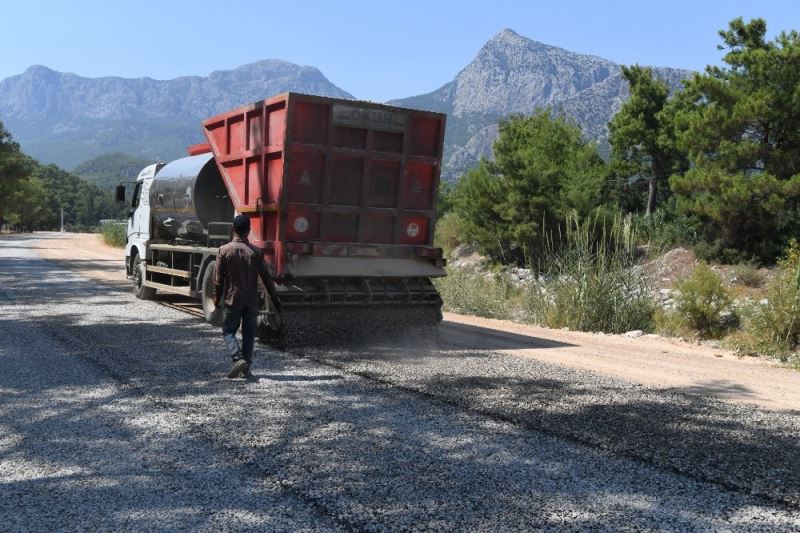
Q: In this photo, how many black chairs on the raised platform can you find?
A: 0